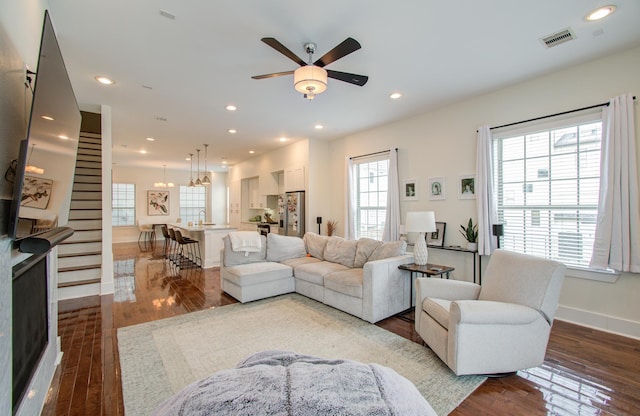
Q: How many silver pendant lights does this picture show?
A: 3